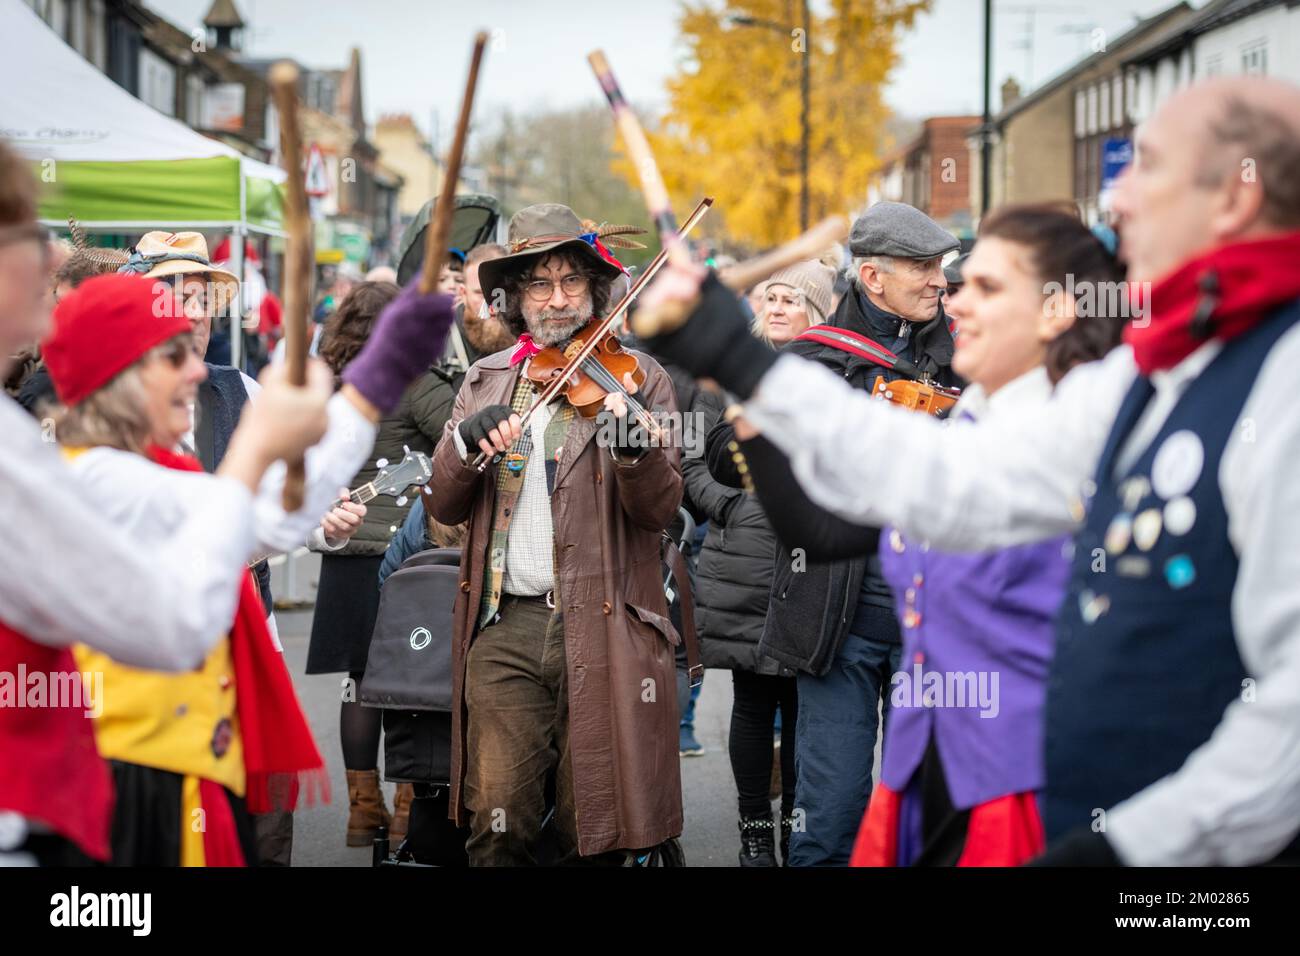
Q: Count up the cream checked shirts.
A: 1